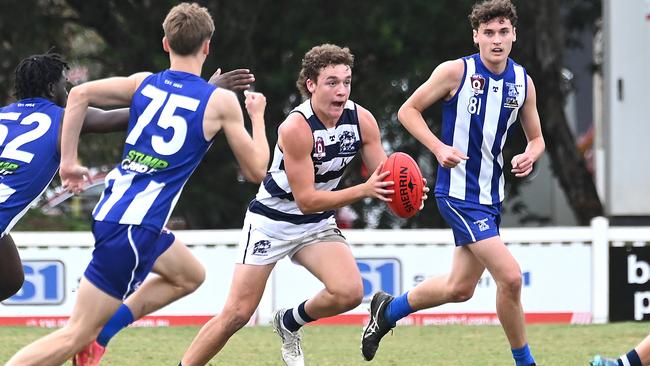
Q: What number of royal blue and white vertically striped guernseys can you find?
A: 3